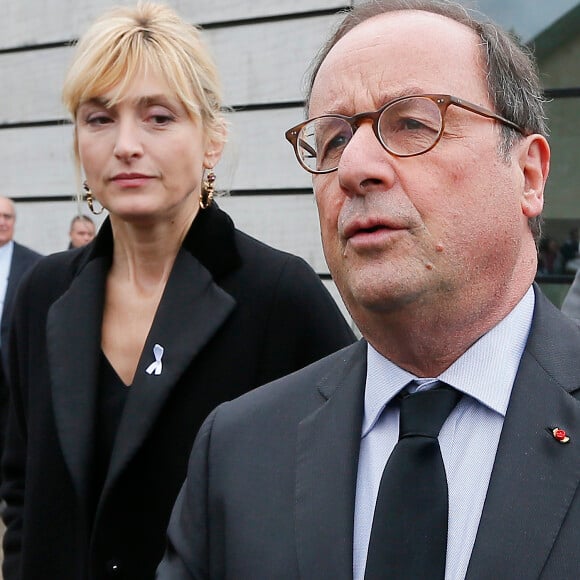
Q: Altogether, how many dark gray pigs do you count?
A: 0